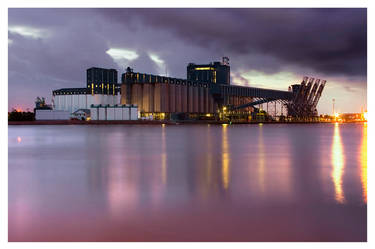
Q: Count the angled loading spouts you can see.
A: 4